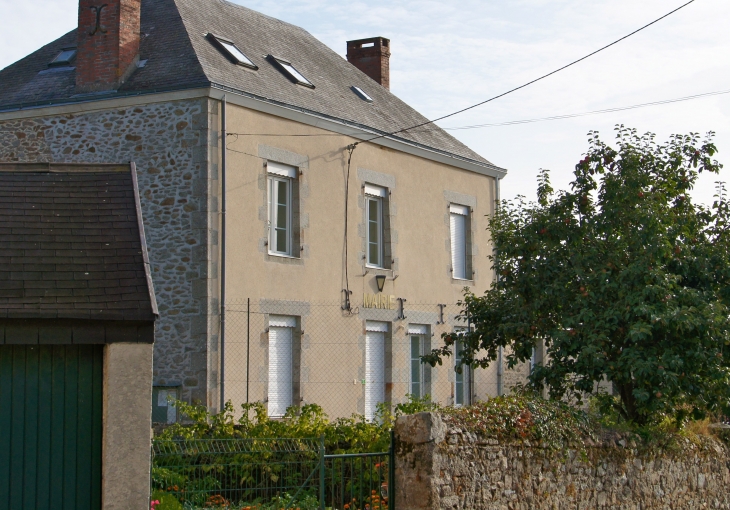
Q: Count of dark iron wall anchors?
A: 4